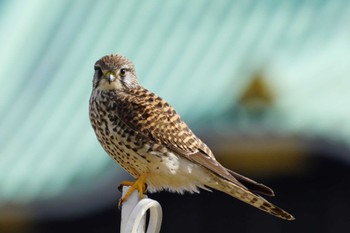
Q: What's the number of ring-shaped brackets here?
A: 1